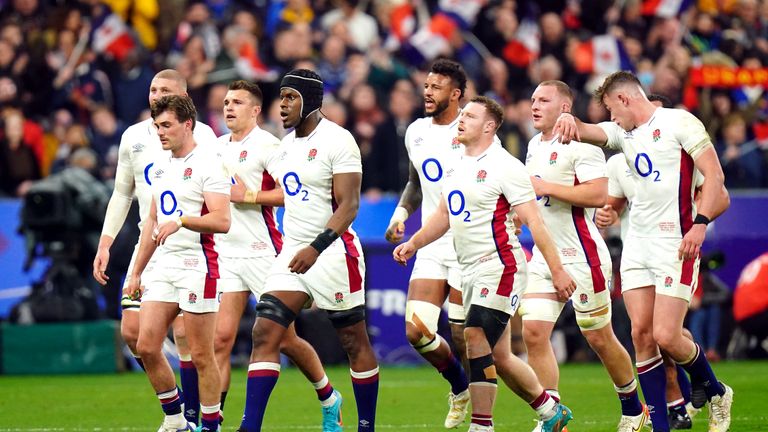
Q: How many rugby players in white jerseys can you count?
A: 9